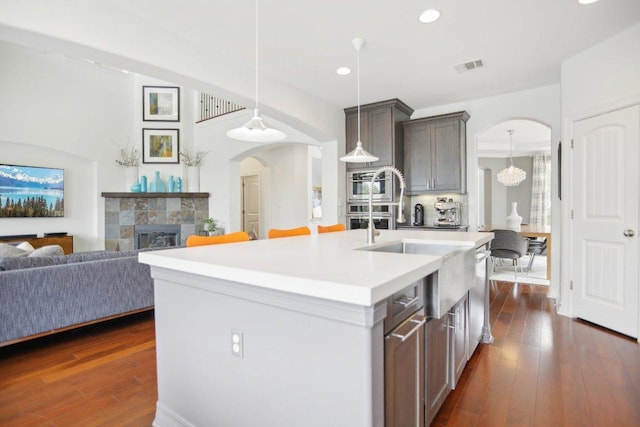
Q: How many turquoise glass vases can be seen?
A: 5